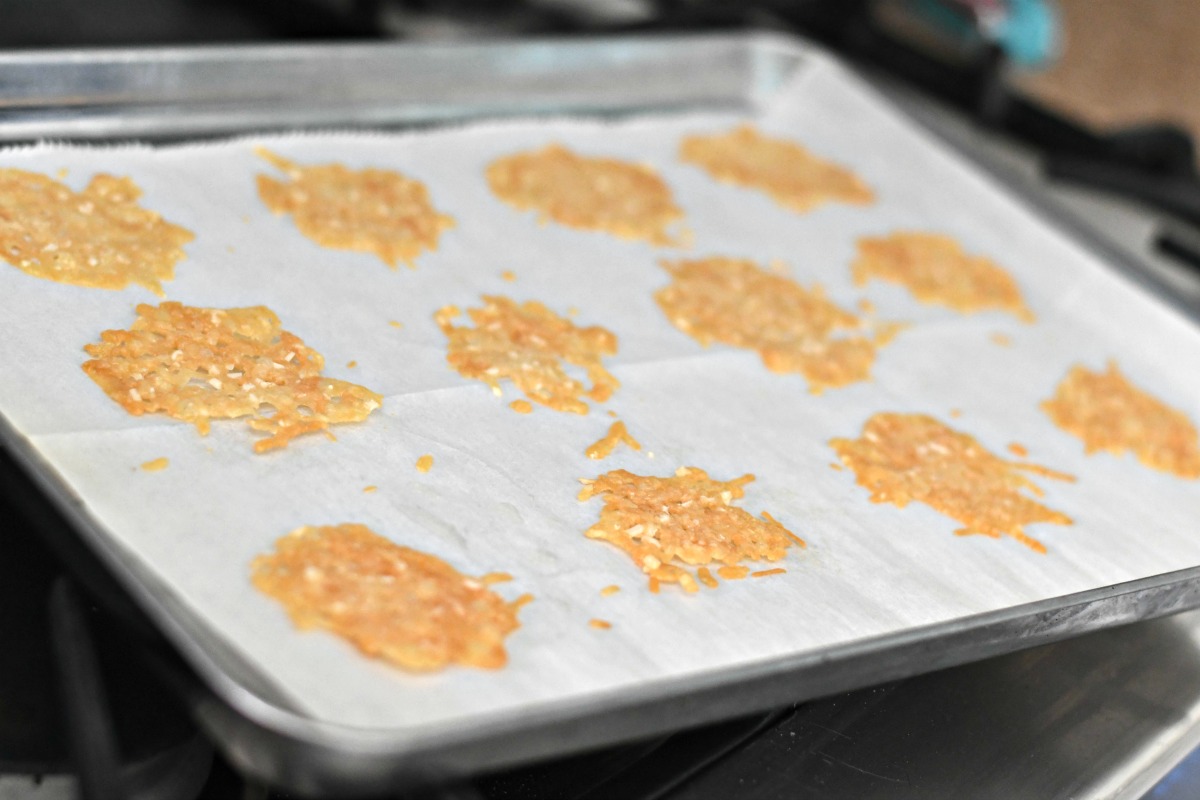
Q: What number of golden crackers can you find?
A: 12